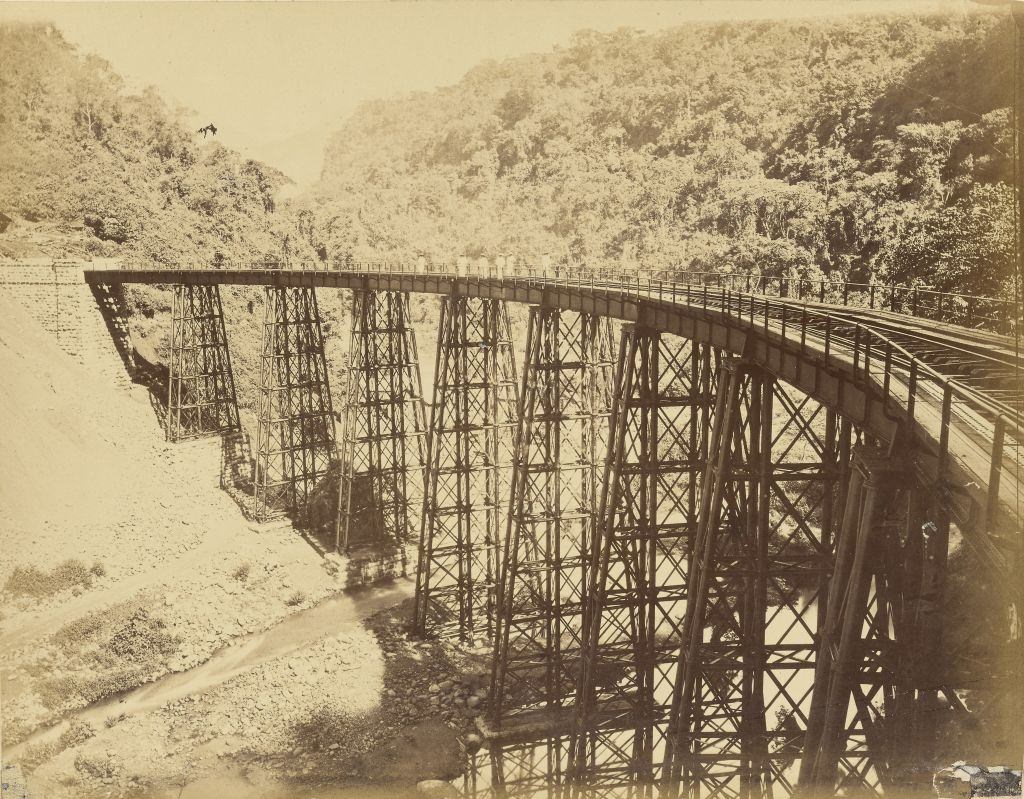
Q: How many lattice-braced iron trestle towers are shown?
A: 8